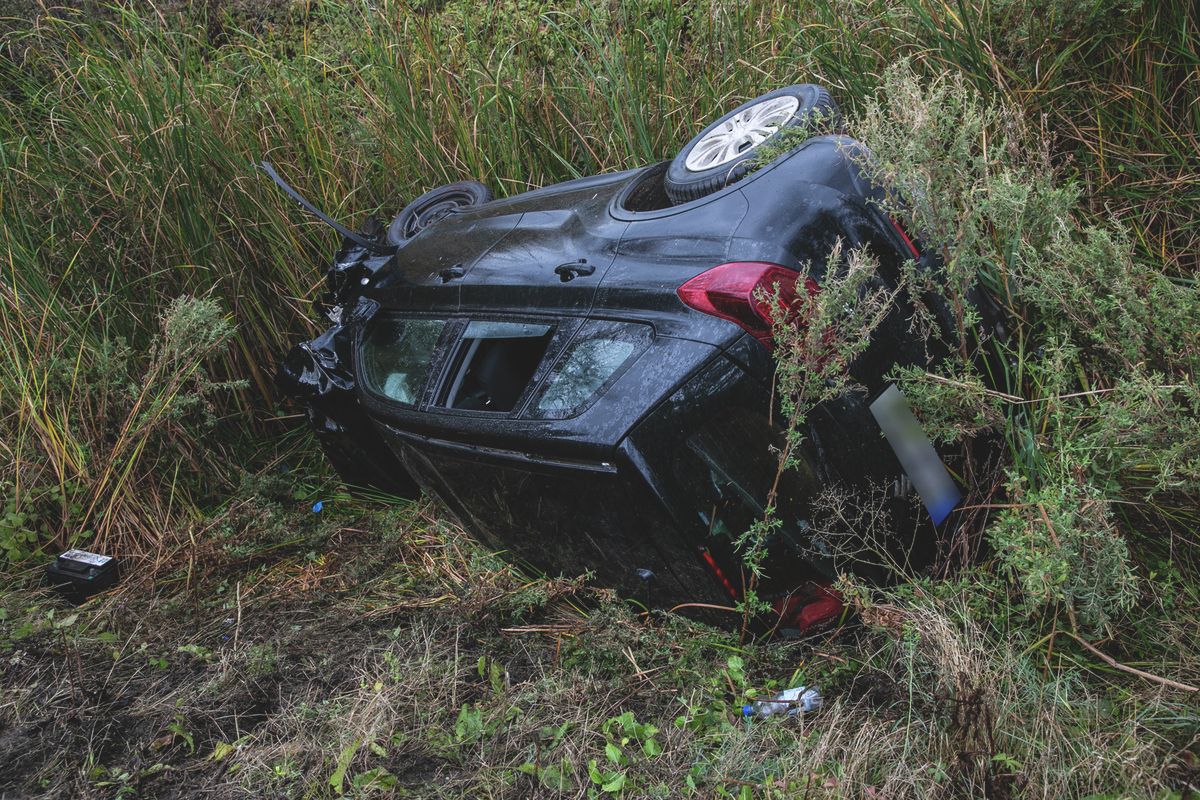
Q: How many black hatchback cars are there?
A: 1